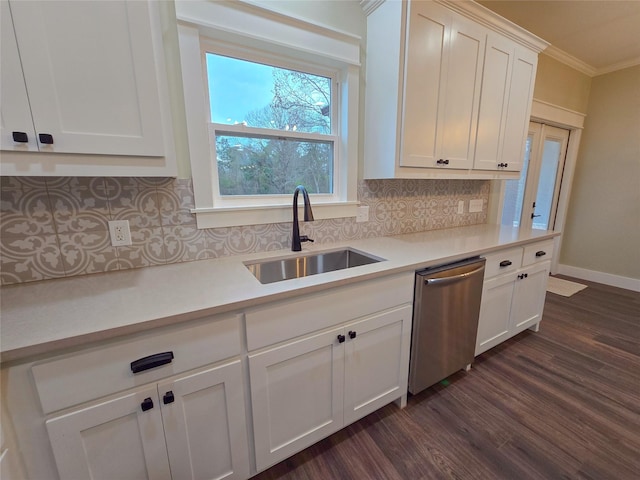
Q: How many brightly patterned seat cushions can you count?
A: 0